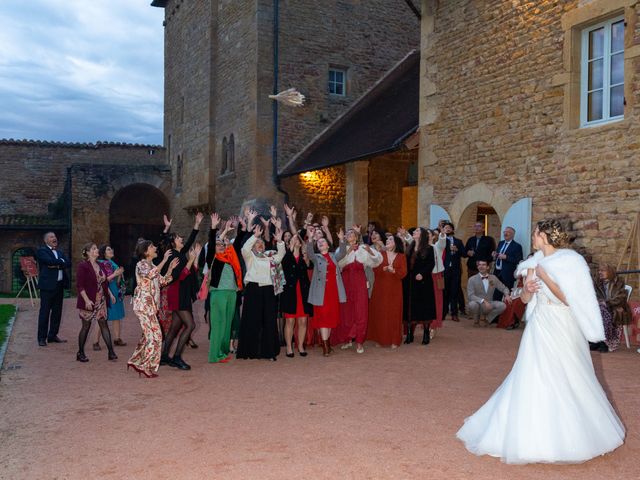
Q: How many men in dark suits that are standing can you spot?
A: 4